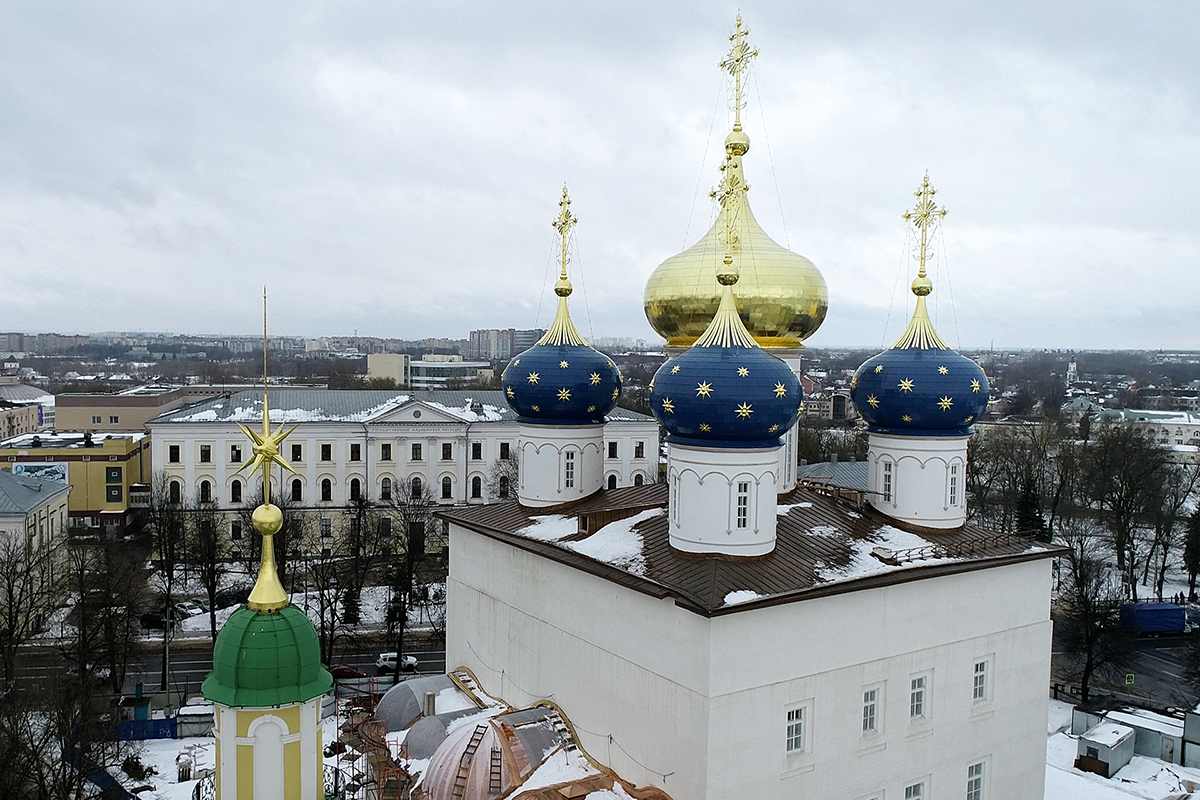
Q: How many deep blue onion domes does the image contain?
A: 3